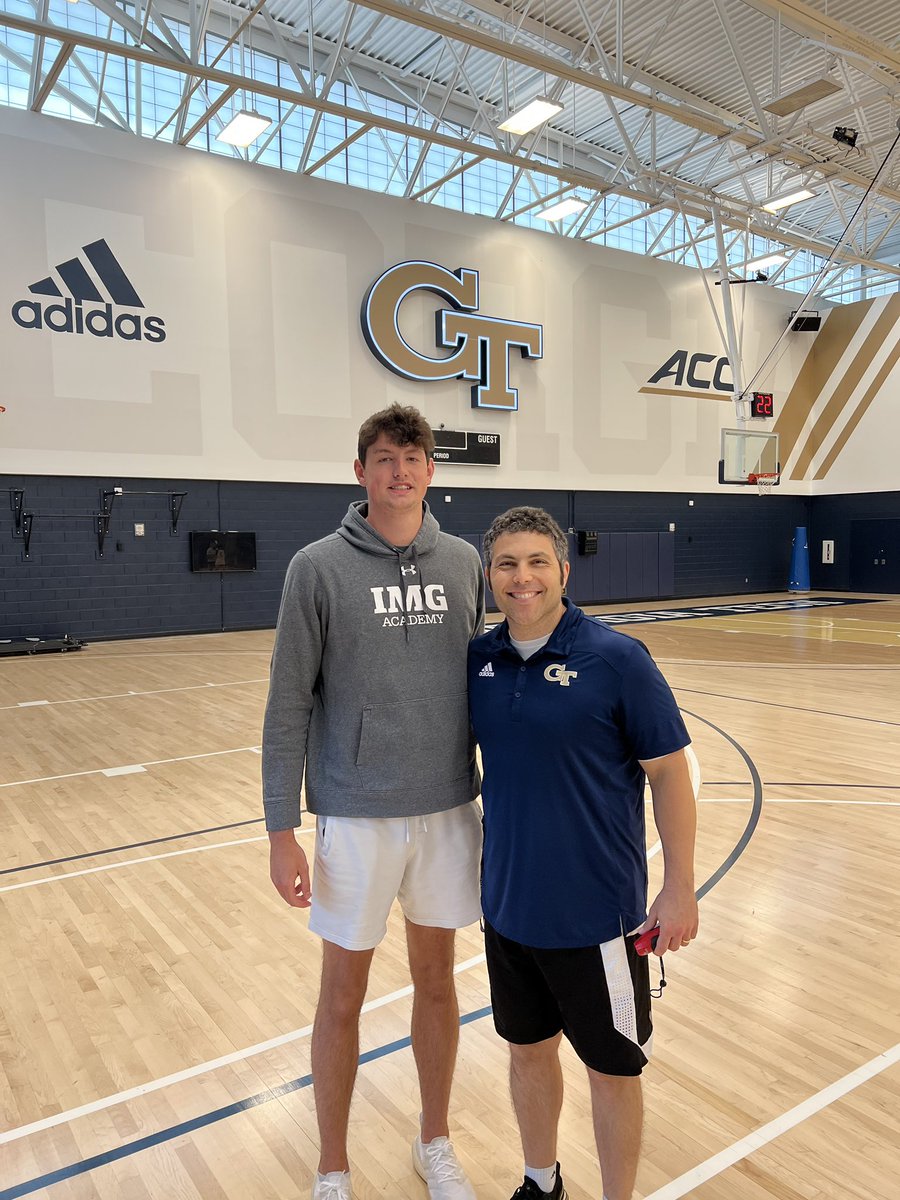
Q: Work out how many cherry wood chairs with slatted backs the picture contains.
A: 0